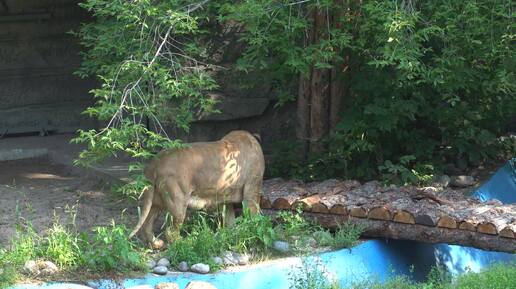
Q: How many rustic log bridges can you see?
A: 1